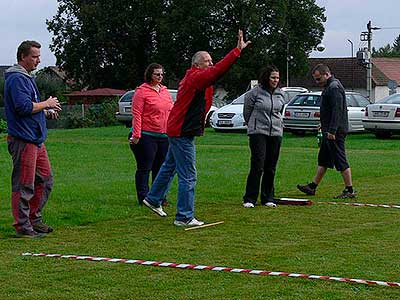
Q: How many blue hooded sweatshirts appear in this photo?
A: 1